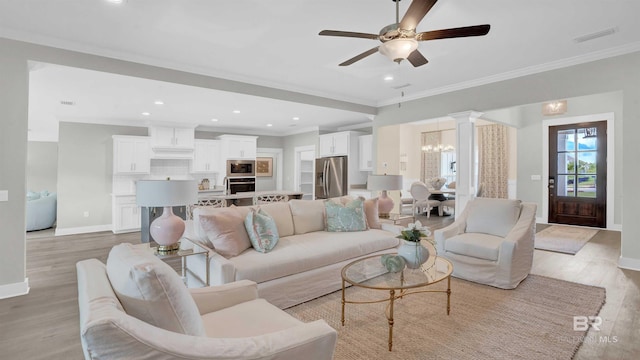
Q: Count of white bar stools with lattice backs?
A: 2